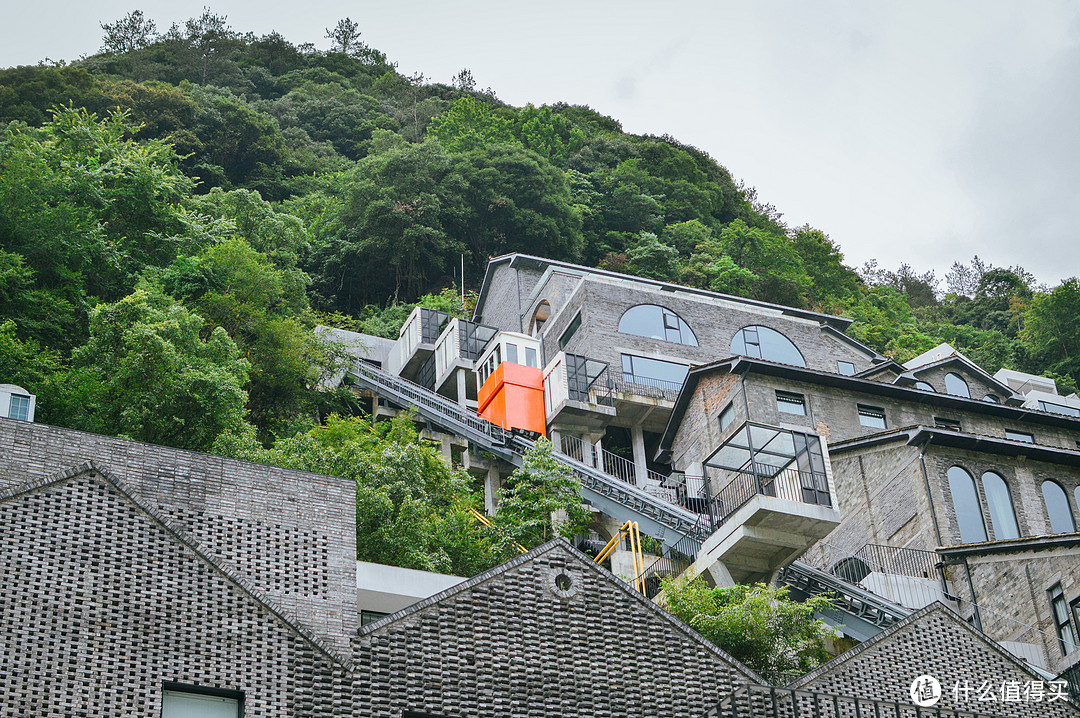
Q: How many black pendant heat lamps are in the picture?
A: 0